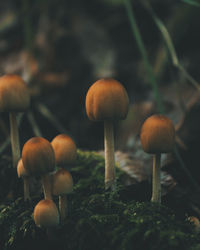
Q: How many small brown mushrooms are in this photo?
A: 8